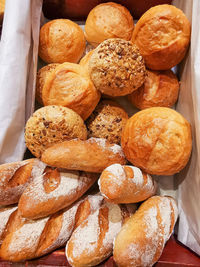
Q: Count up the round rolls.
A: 11